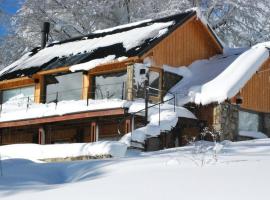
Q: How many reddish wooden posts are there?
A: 3